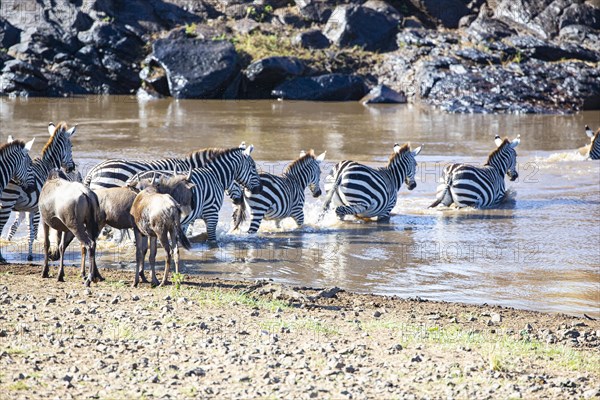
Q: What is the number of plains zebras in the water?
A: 8